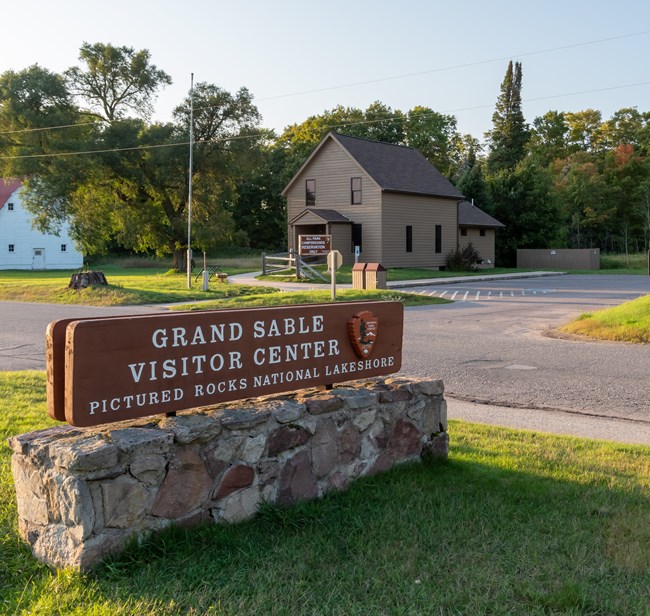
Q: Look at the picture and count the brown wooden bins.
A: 2